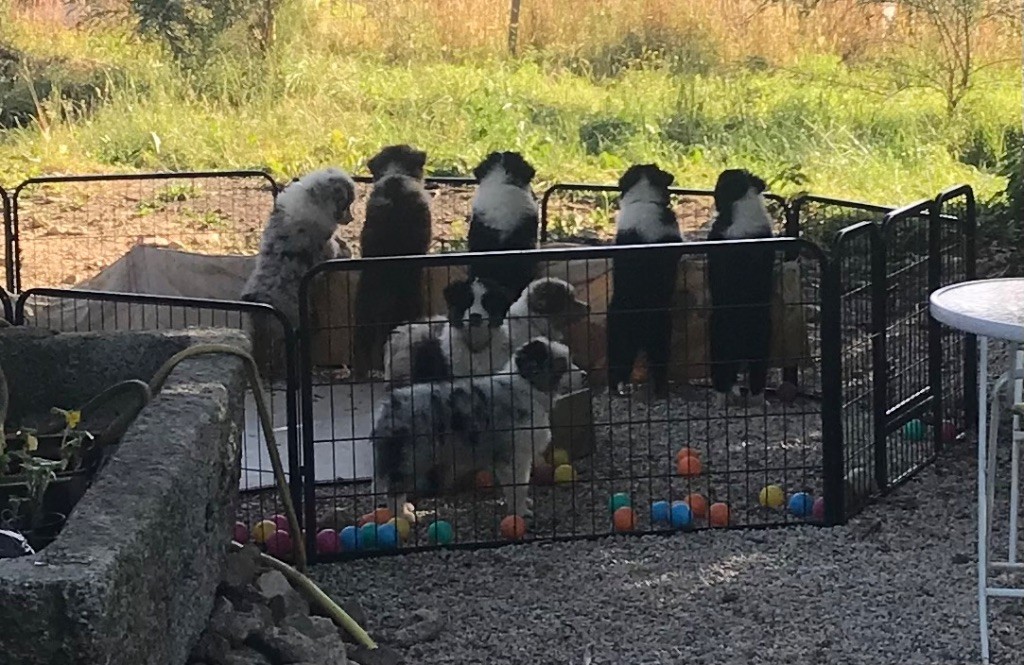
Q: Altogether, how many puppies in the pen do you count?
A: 8